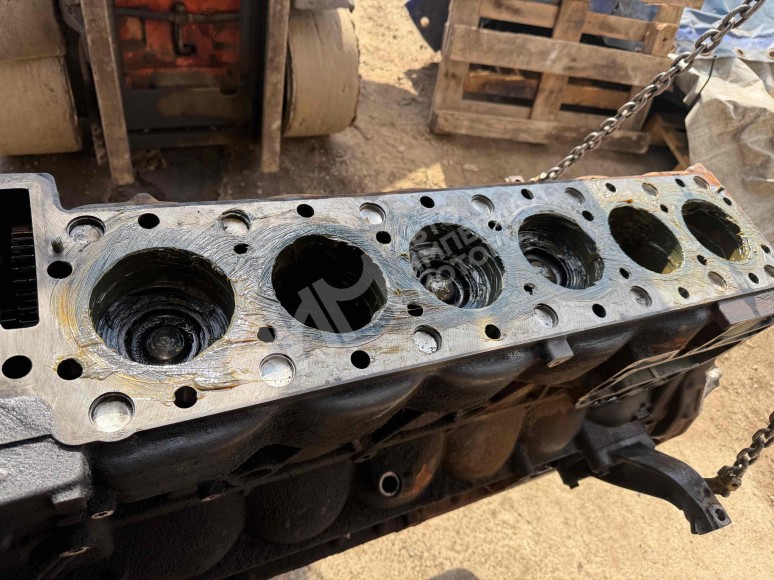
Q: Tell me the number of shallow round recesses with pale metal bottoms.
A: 14